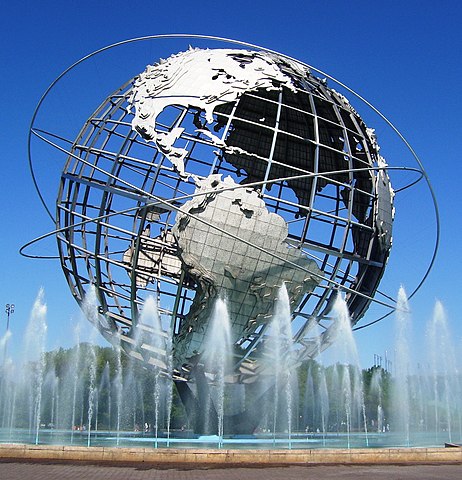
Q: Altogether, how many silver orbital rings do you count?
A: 3